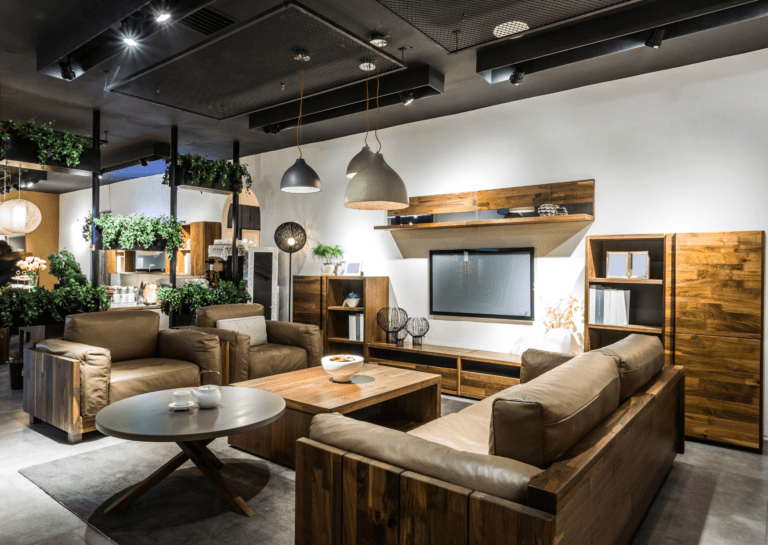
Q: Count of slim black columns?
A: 3